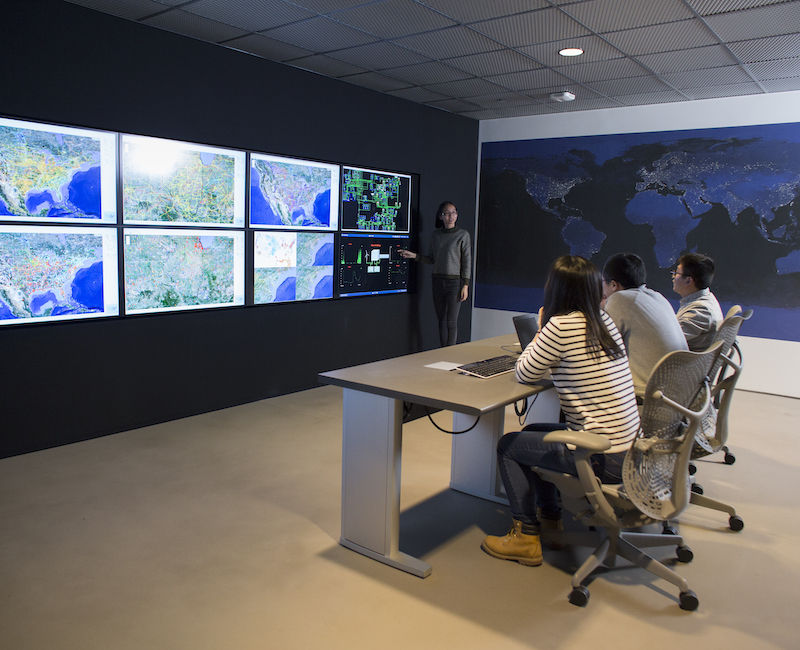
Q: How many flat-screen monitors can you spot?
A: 8